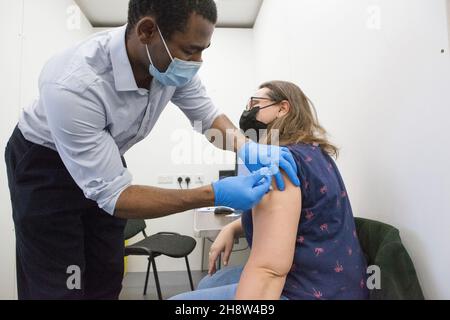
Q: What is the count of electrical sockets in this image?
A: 2